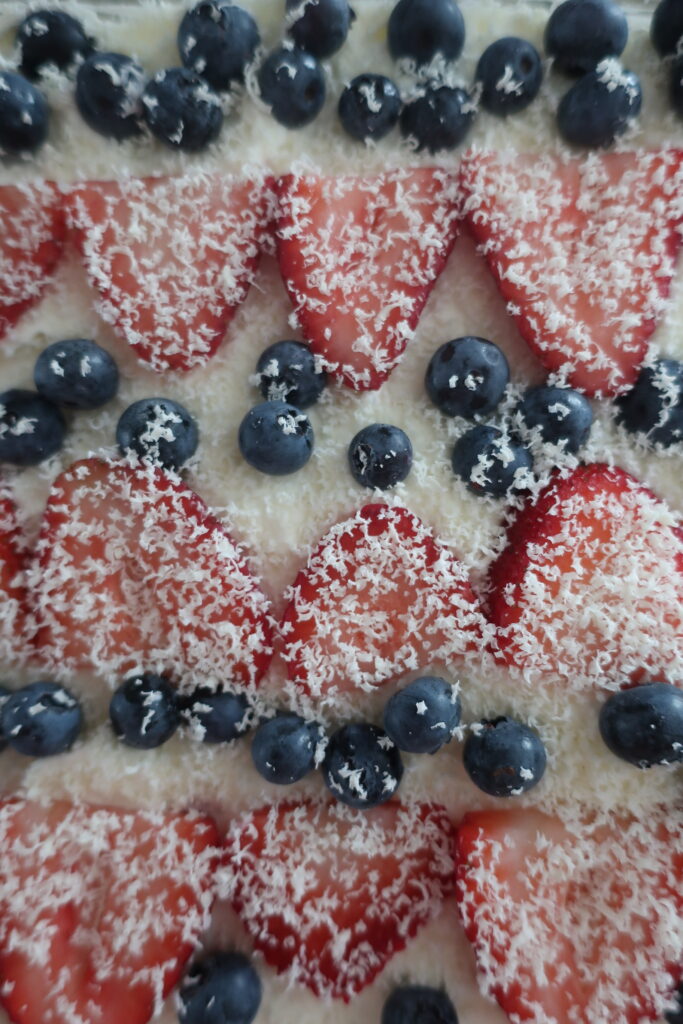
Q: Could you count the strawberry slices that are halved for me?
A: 11